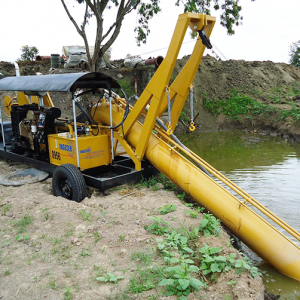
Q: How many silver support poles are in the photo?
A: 3